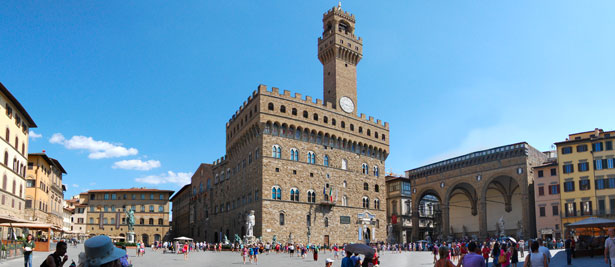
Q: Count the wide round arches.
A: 3